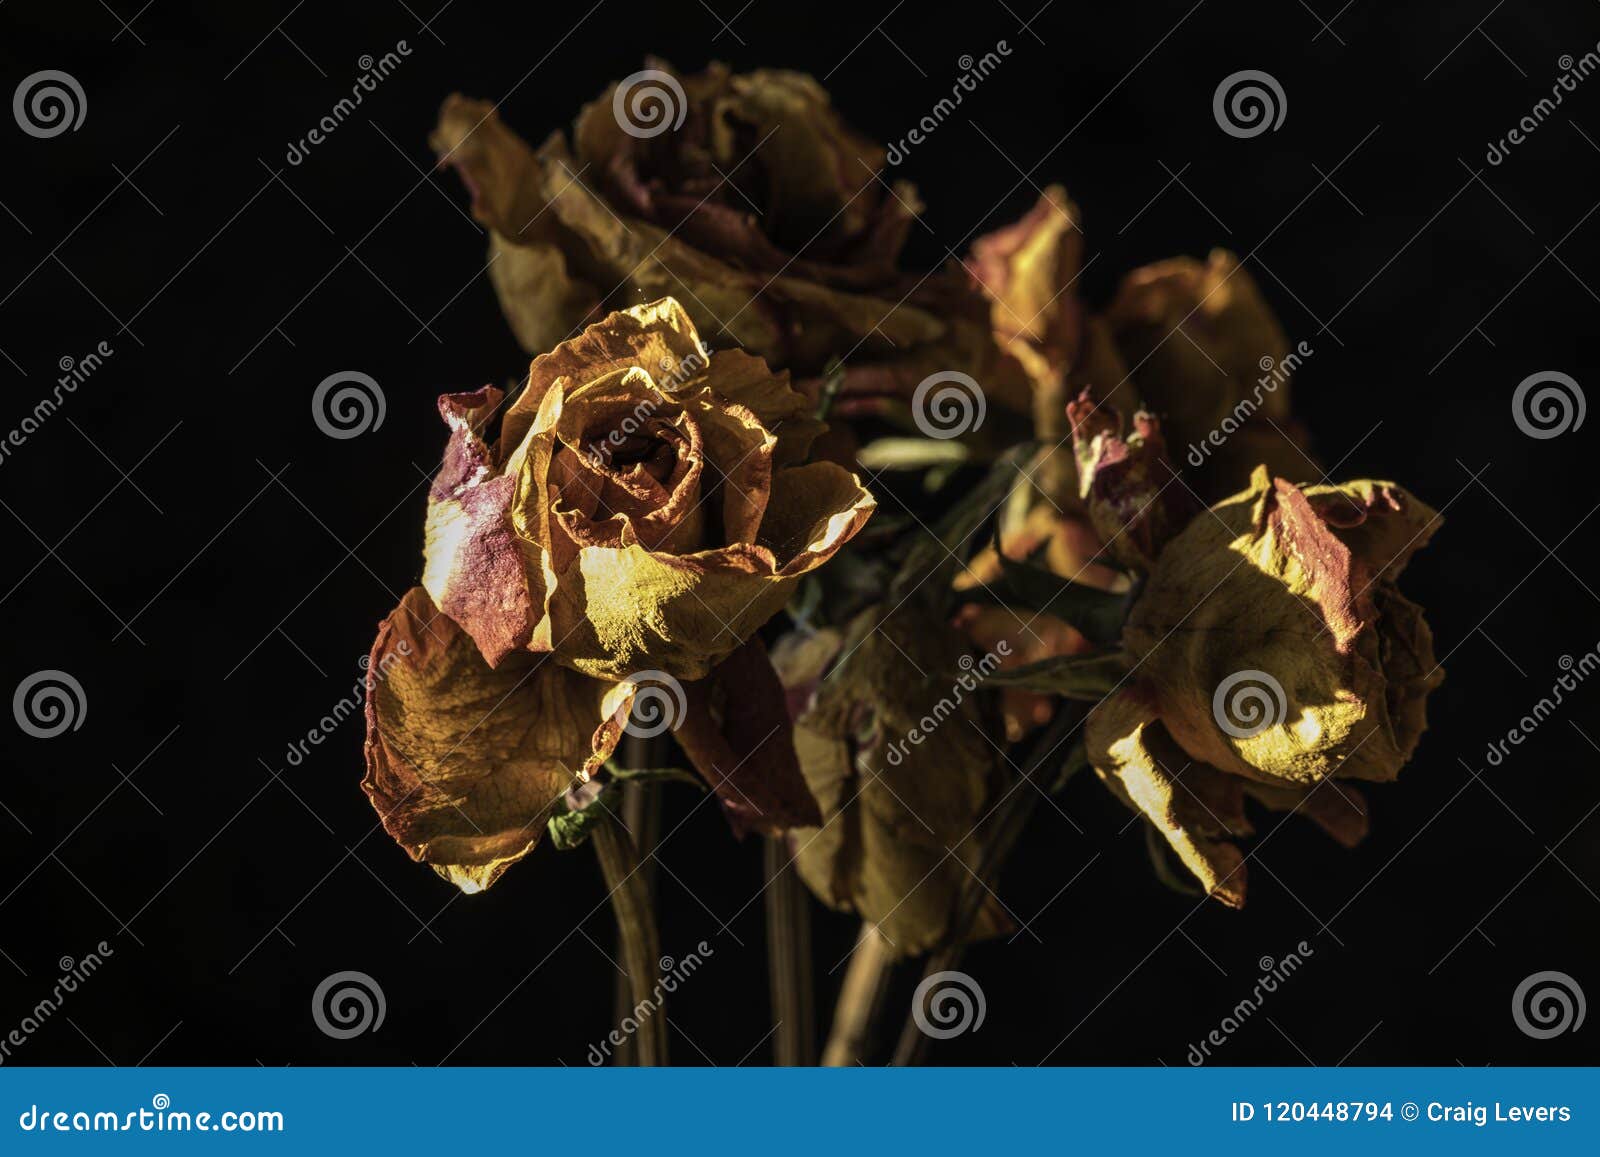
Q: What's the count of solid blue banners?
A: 1